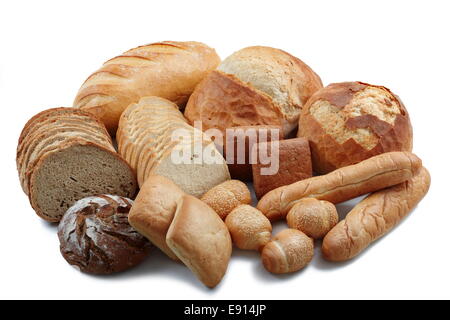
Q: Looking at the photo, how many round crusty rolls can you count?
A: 4